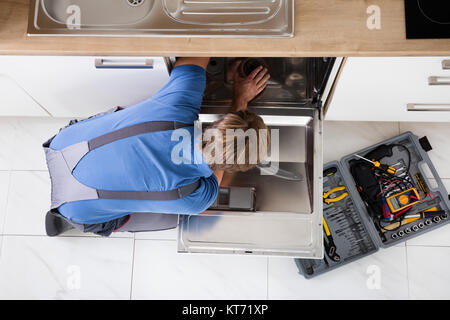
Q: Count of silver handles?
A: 4